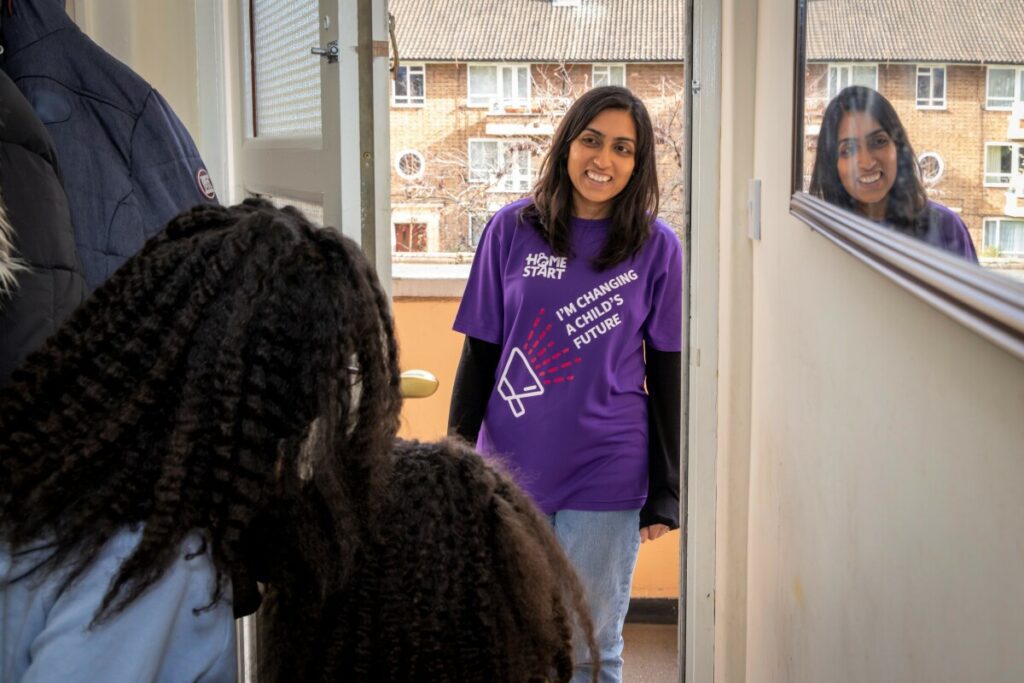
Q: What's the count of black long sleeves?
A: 2